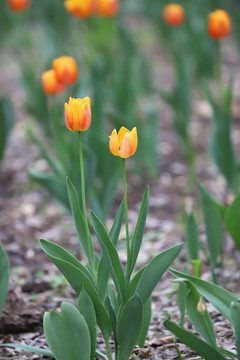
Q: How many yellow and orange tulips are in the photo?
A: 9